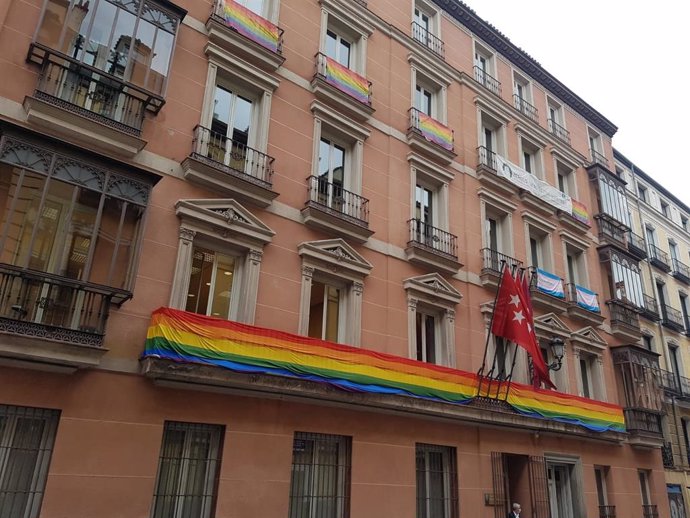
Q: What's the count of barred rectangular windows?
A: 4